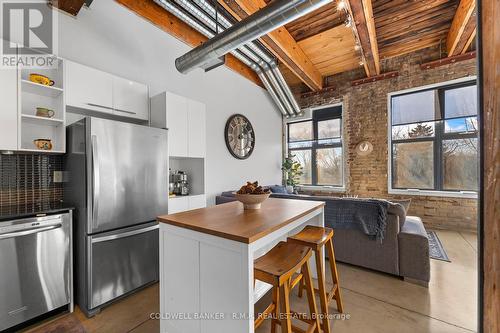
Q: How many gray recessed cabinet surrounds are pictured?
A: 1